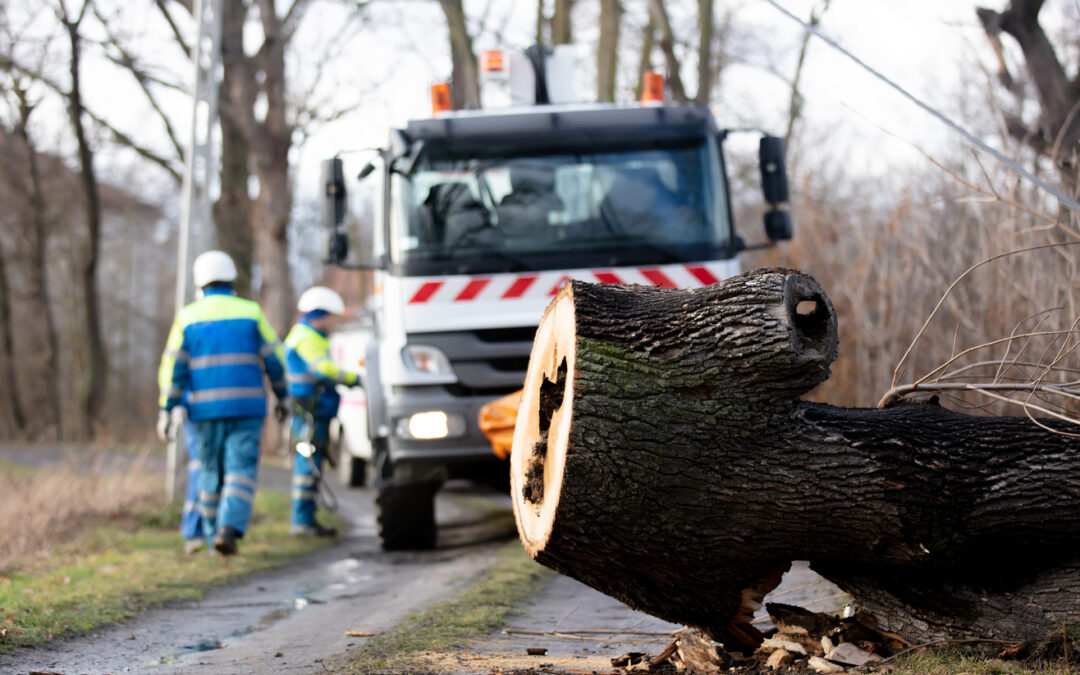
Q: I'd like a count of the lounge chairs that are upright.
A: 0